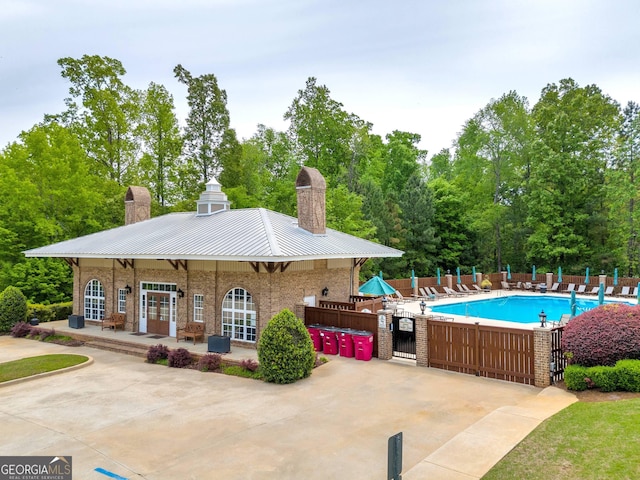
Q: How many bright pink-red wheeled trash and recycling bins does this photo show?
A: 4